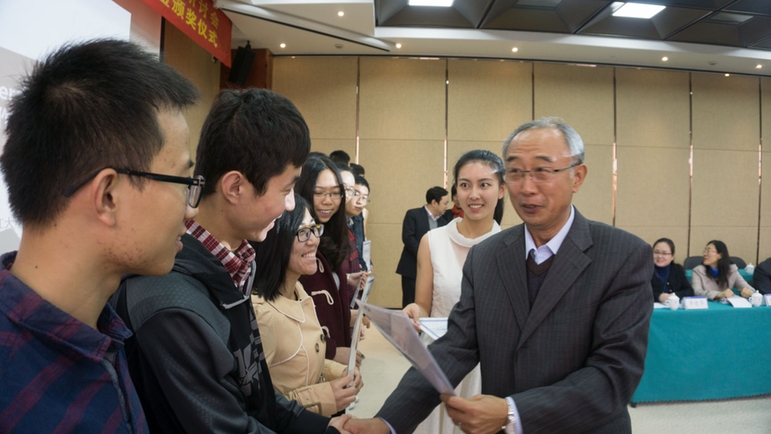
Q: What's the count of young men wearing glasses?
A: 3